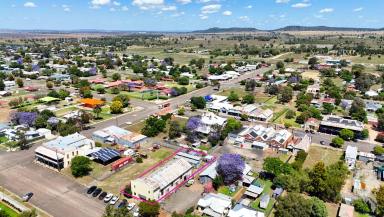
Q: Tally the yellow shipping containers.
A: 0